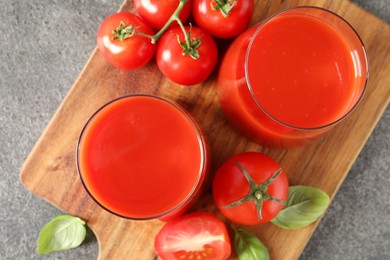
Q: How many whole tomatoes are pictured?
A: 5